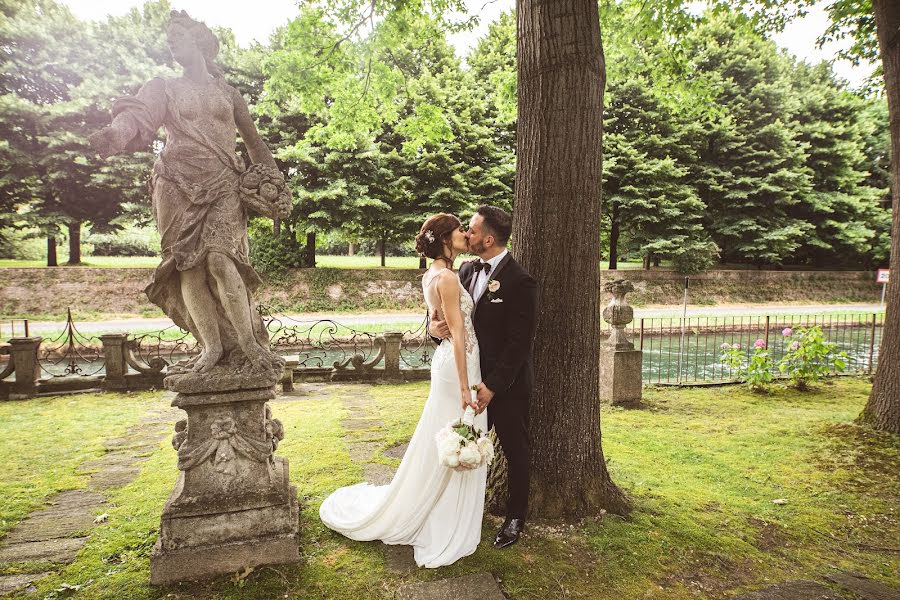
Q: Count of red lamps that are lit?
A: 0